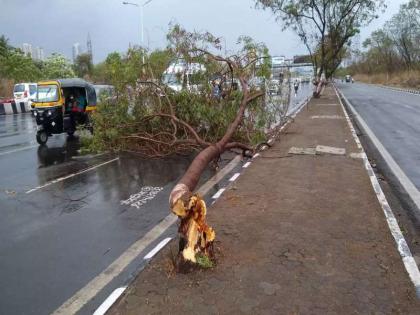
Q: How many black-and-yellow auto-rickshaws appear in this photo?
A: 1